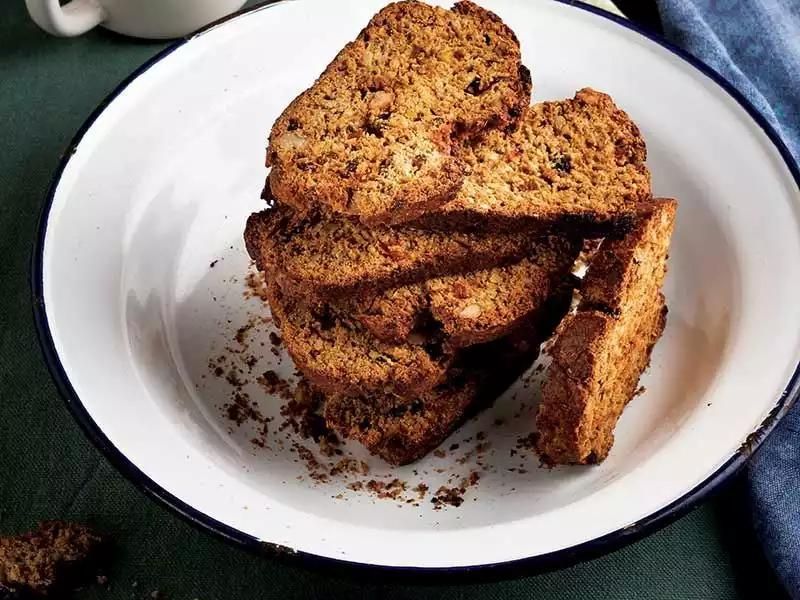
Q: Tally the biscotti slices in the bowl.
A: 7